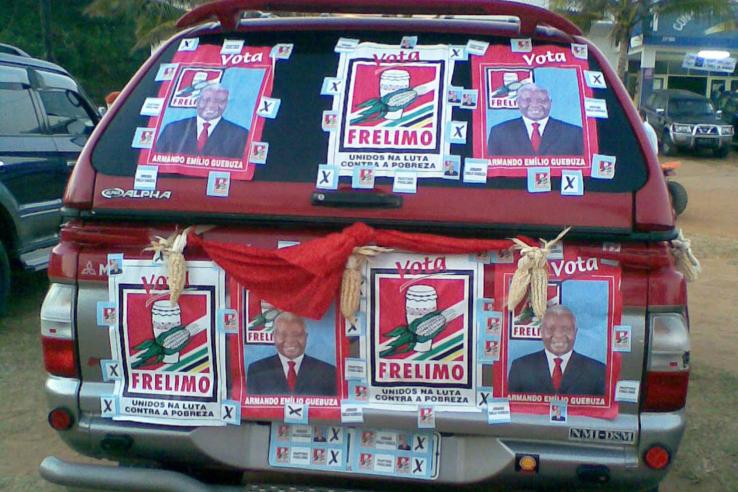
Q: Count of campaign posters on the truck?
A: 7